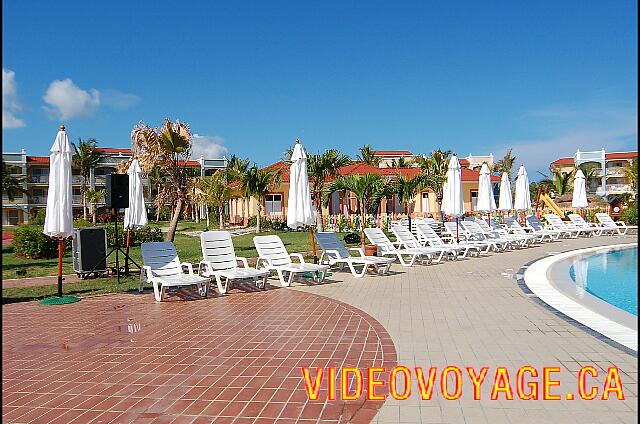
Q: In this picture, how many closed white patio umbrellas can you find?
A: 8